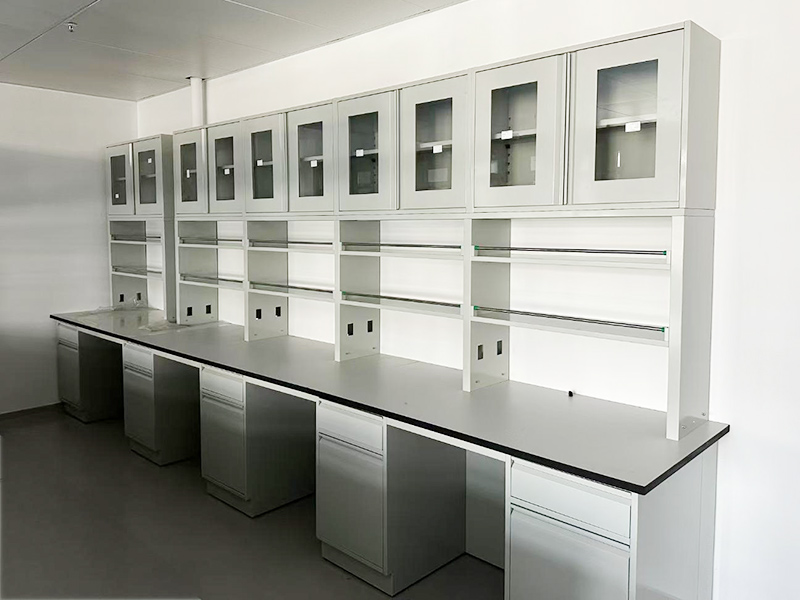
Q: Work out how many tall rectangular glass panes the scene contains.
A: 10